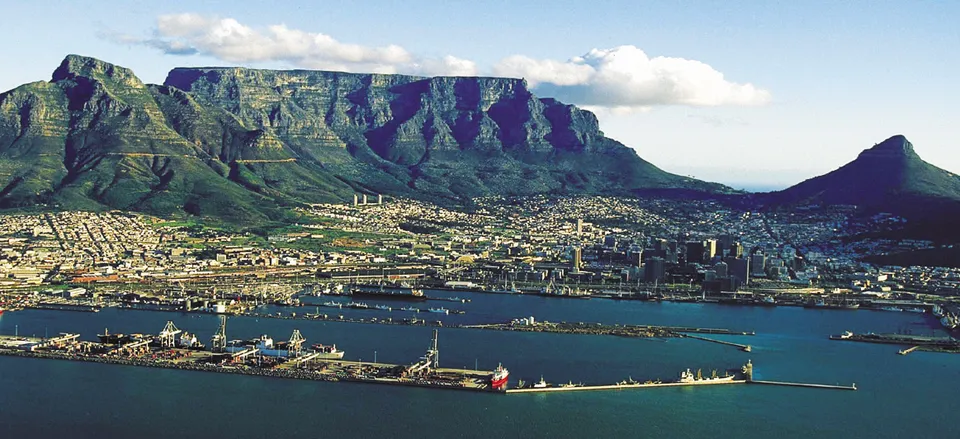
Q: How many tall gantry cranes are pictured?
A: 4